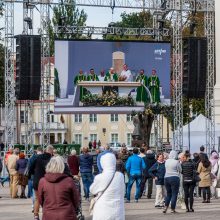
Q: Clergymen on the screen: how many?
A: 7